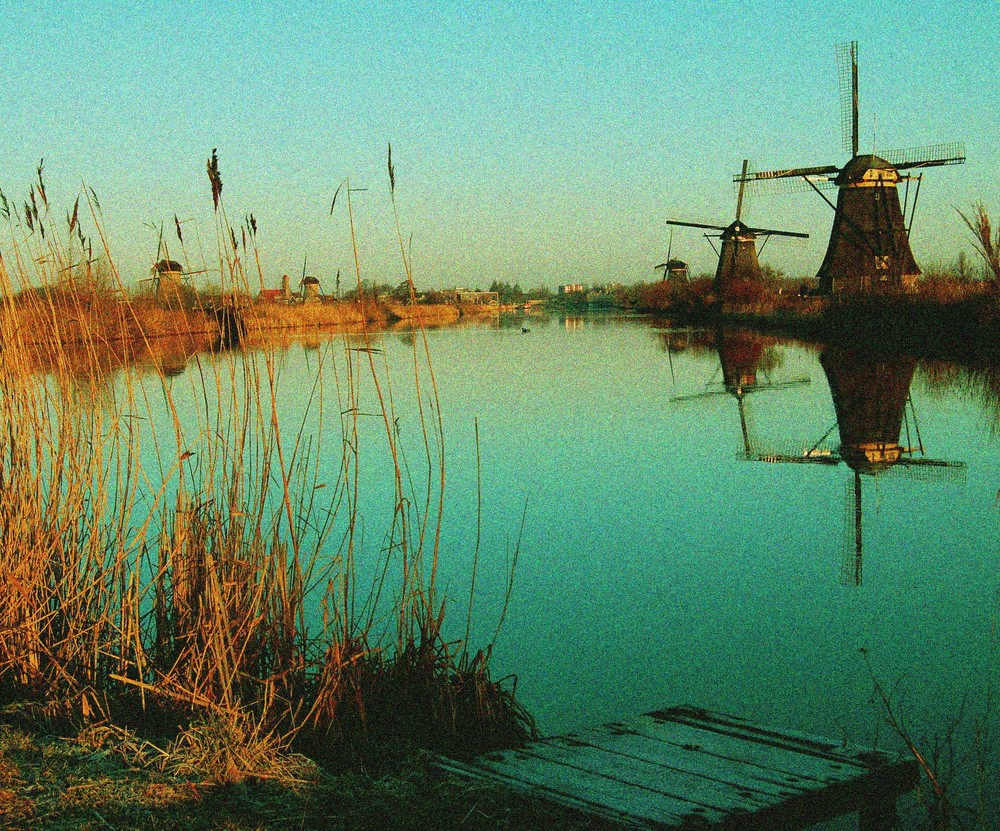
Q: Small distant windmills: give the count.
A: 3